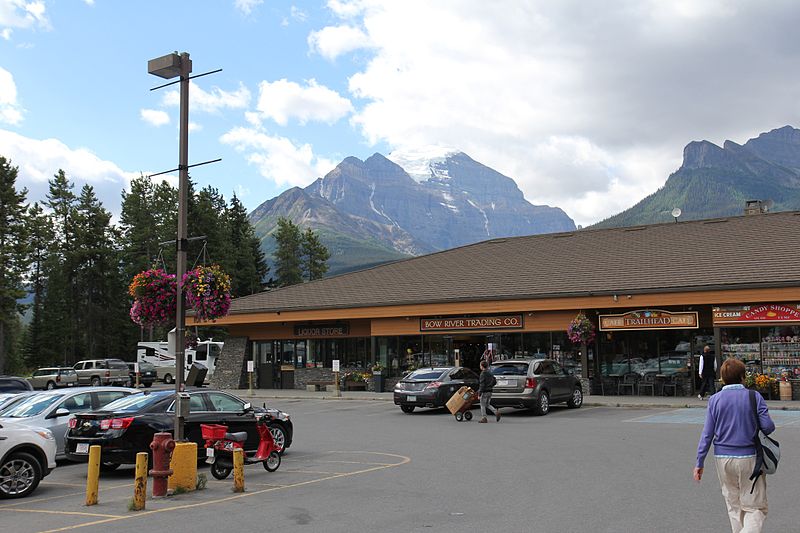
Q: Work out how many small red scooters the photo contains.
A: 1